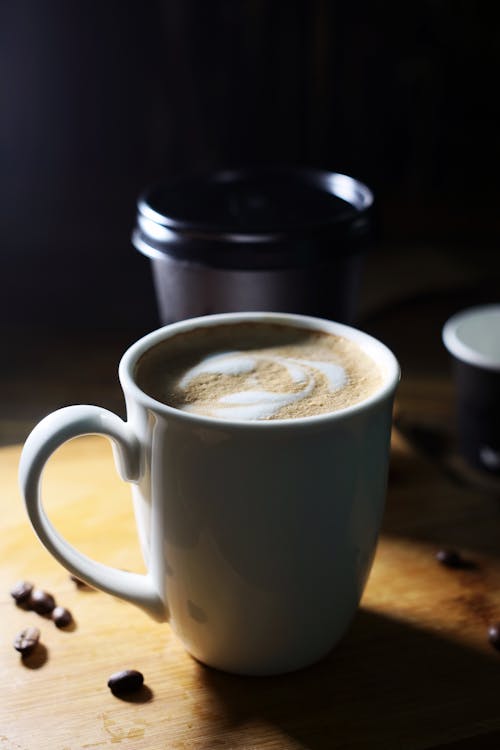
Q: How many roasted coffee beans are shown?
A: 8